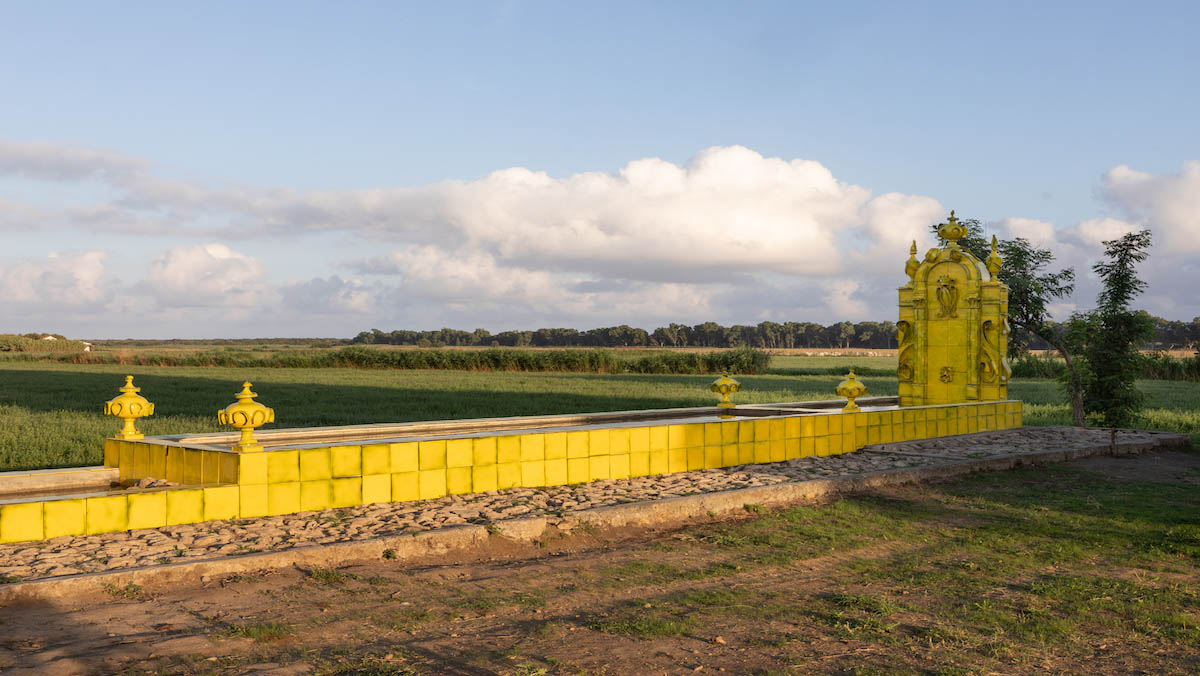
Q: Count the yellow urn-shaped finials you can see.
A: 7